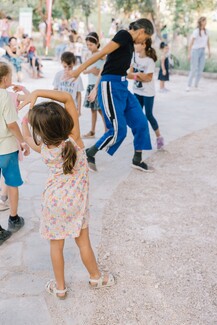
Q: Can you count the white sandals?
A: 2